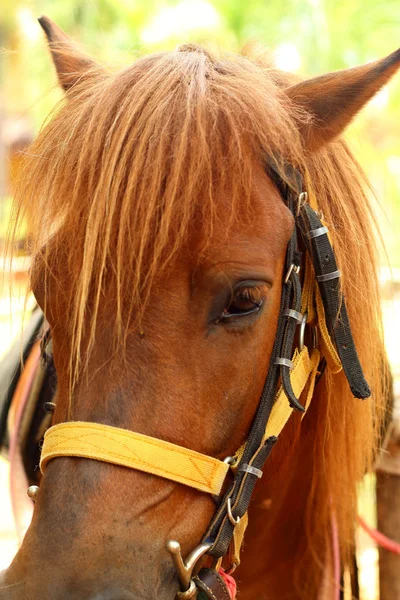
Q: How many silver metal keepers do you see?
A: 5